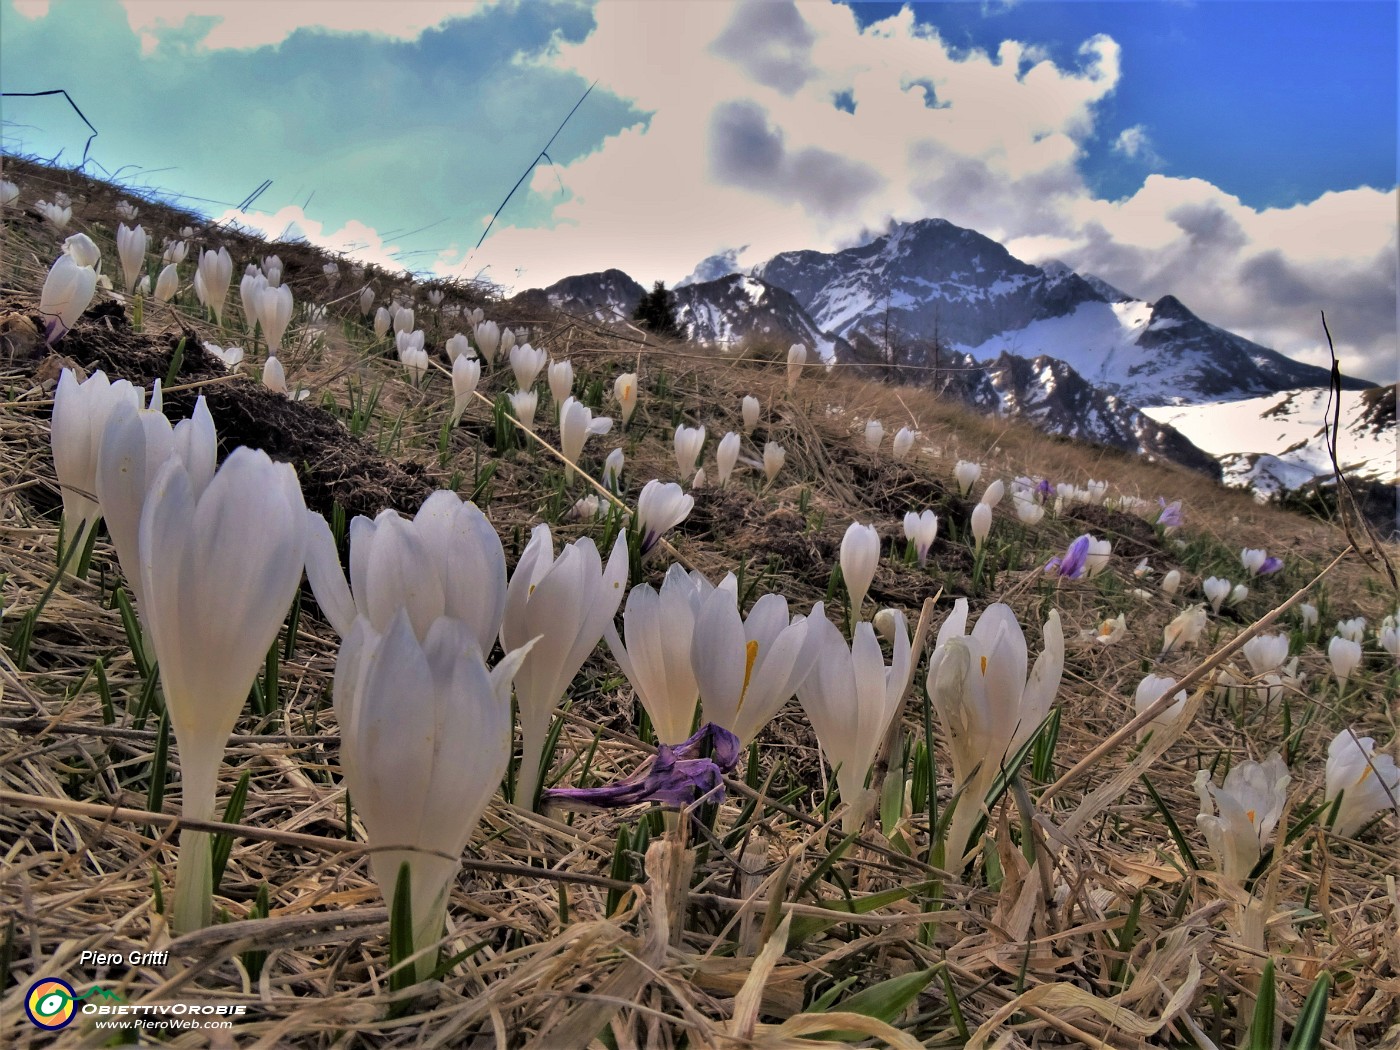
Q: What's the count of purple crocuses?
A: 5